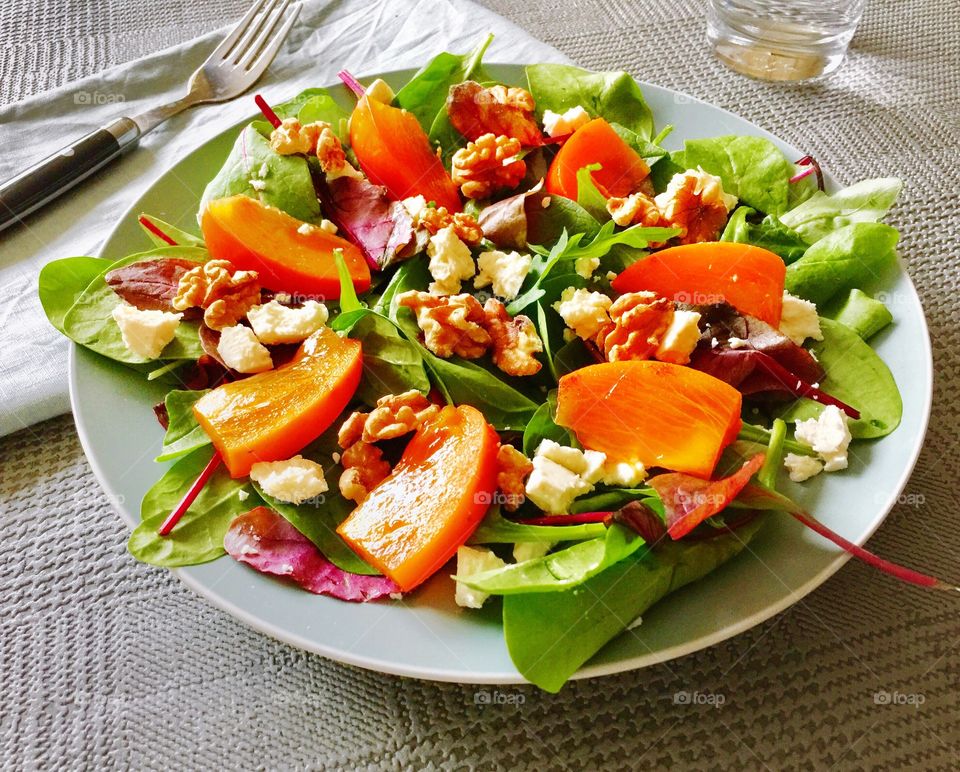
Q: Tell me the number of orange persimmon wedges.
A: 7